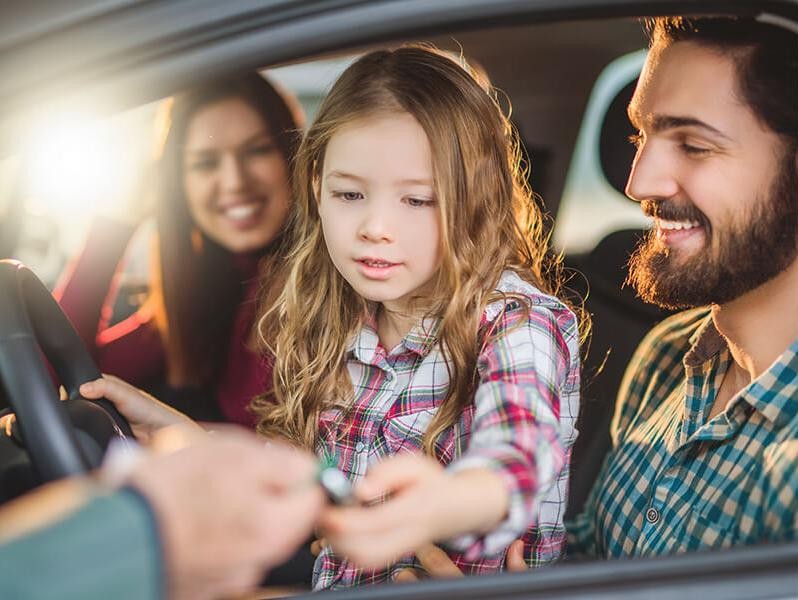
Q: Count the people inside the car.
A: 3